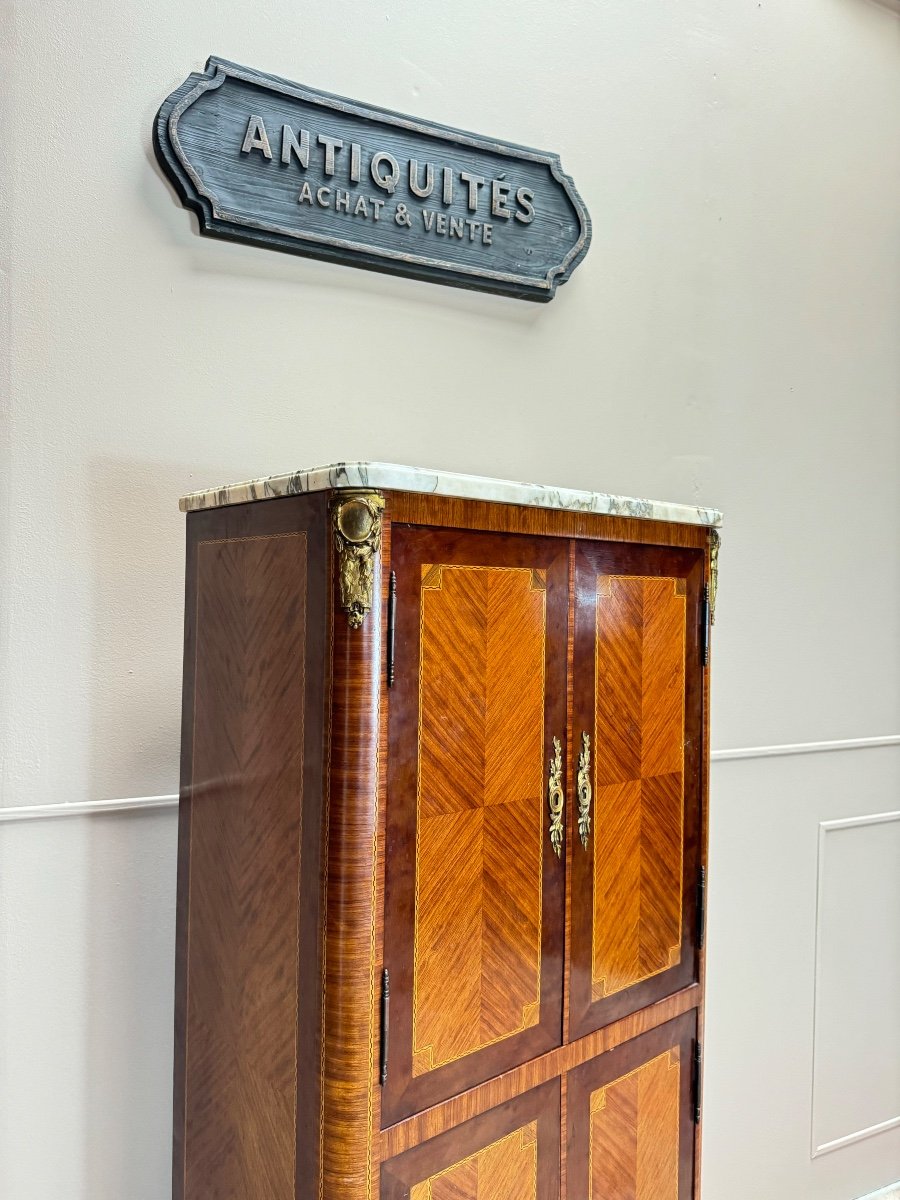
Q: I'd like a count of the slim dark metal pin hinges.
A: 5